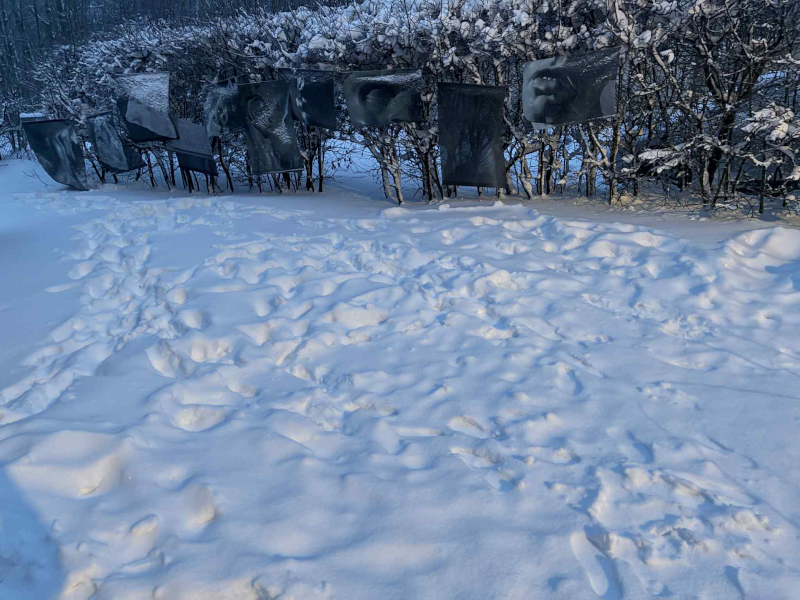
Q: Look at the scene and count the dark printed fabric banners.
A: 10